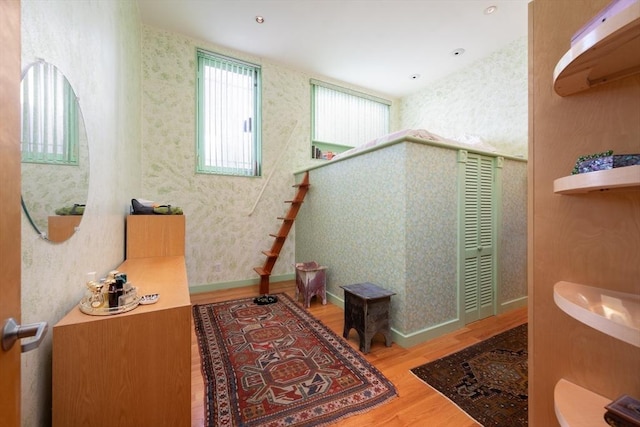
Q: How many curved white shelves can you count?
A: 4